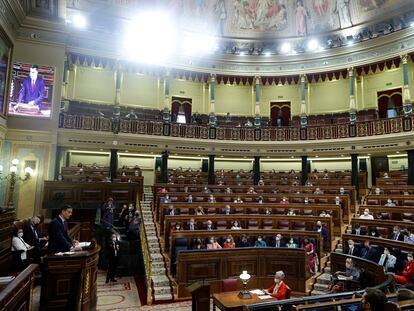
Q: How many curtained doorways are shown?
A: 3